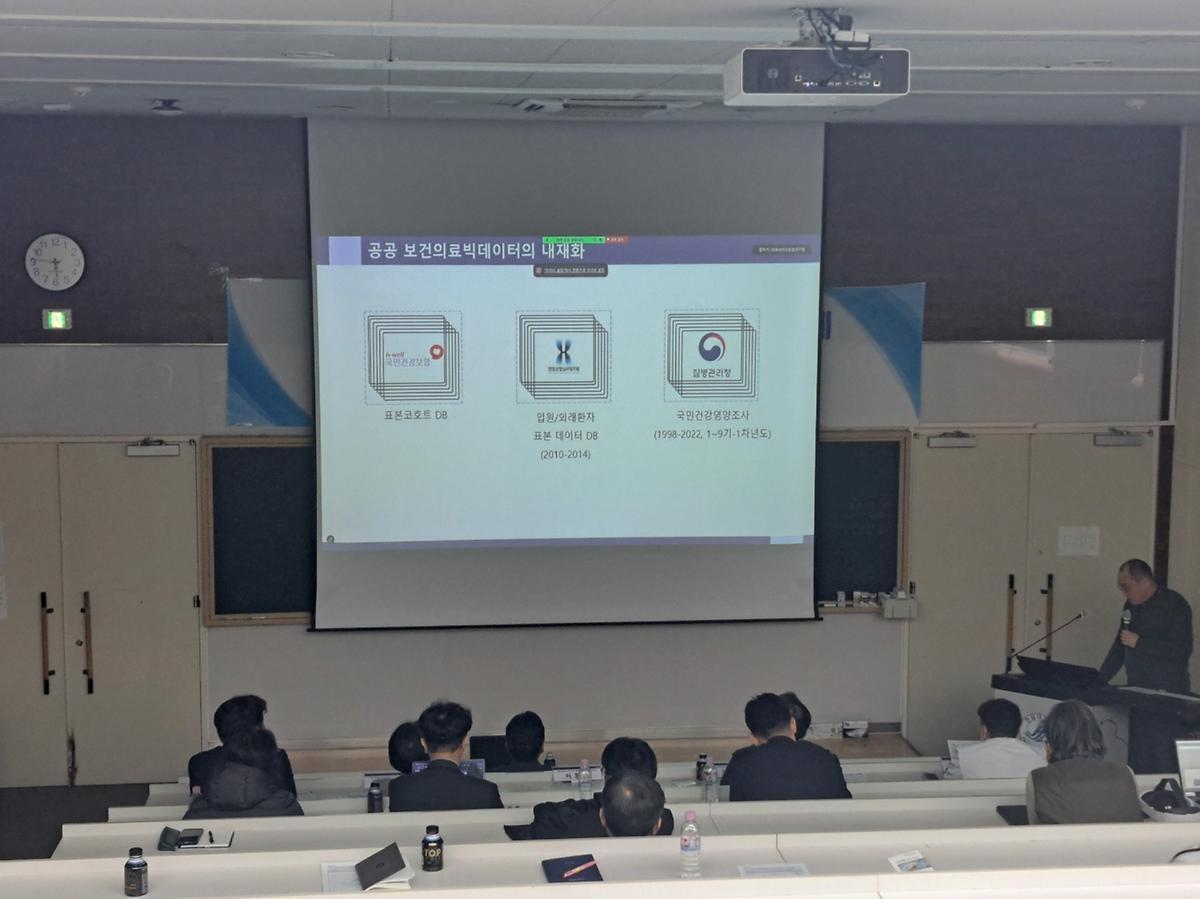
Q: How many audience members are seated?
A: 11